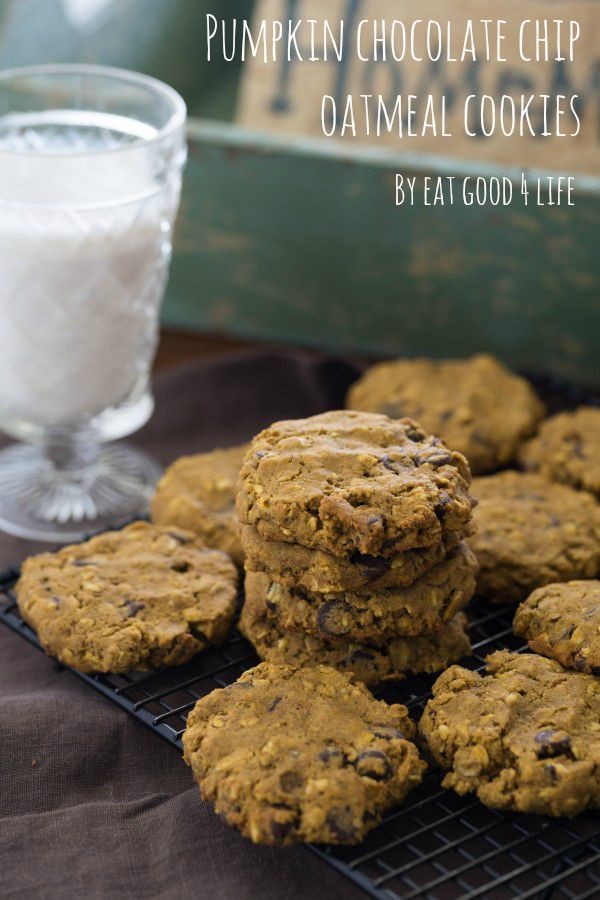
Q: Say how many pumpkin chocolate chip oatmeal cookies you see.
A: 12